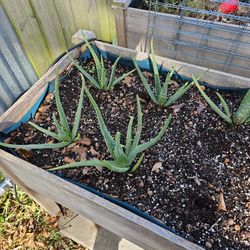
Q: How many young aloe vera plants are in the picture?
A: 5